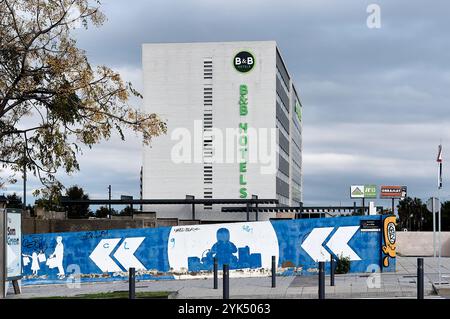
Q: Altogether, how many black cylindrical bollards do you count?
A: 7